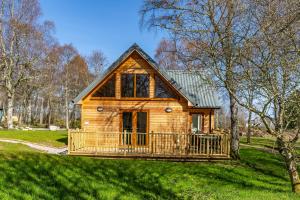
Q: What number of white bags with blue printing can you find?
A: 0